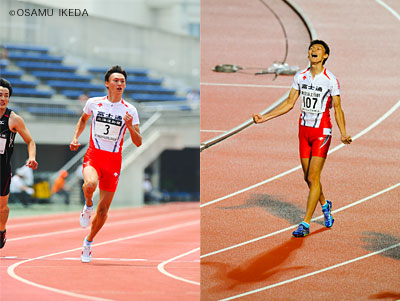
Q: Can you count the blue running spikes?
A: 2